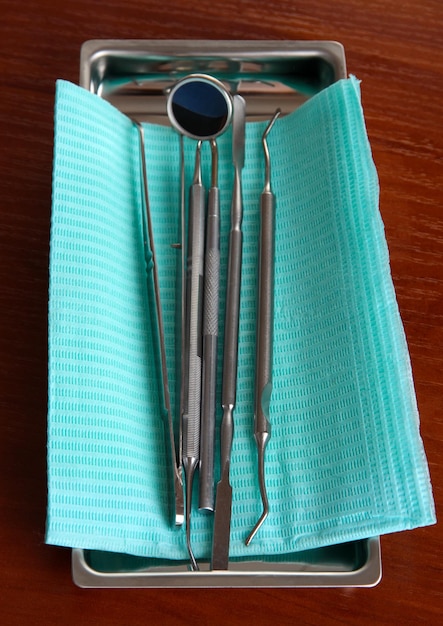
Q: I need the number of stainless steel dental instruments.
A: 5